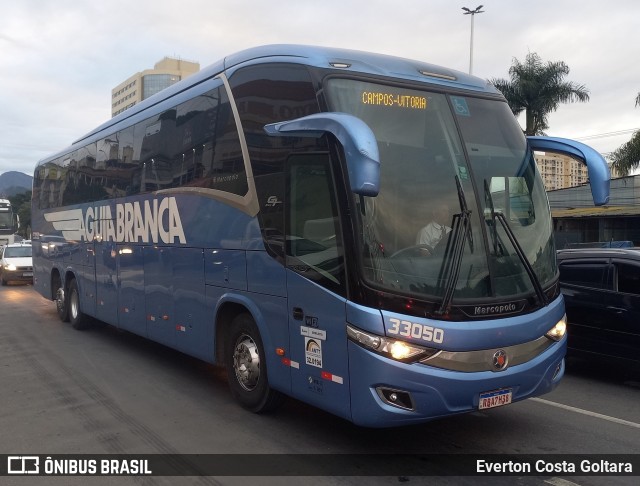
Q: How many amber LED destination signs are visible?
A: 1